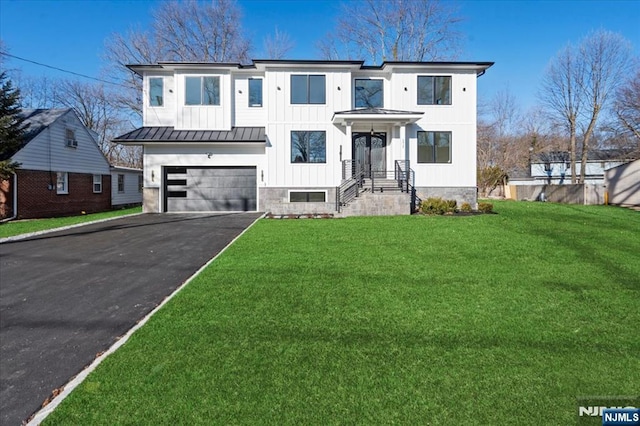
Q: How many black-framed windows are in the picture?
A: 9